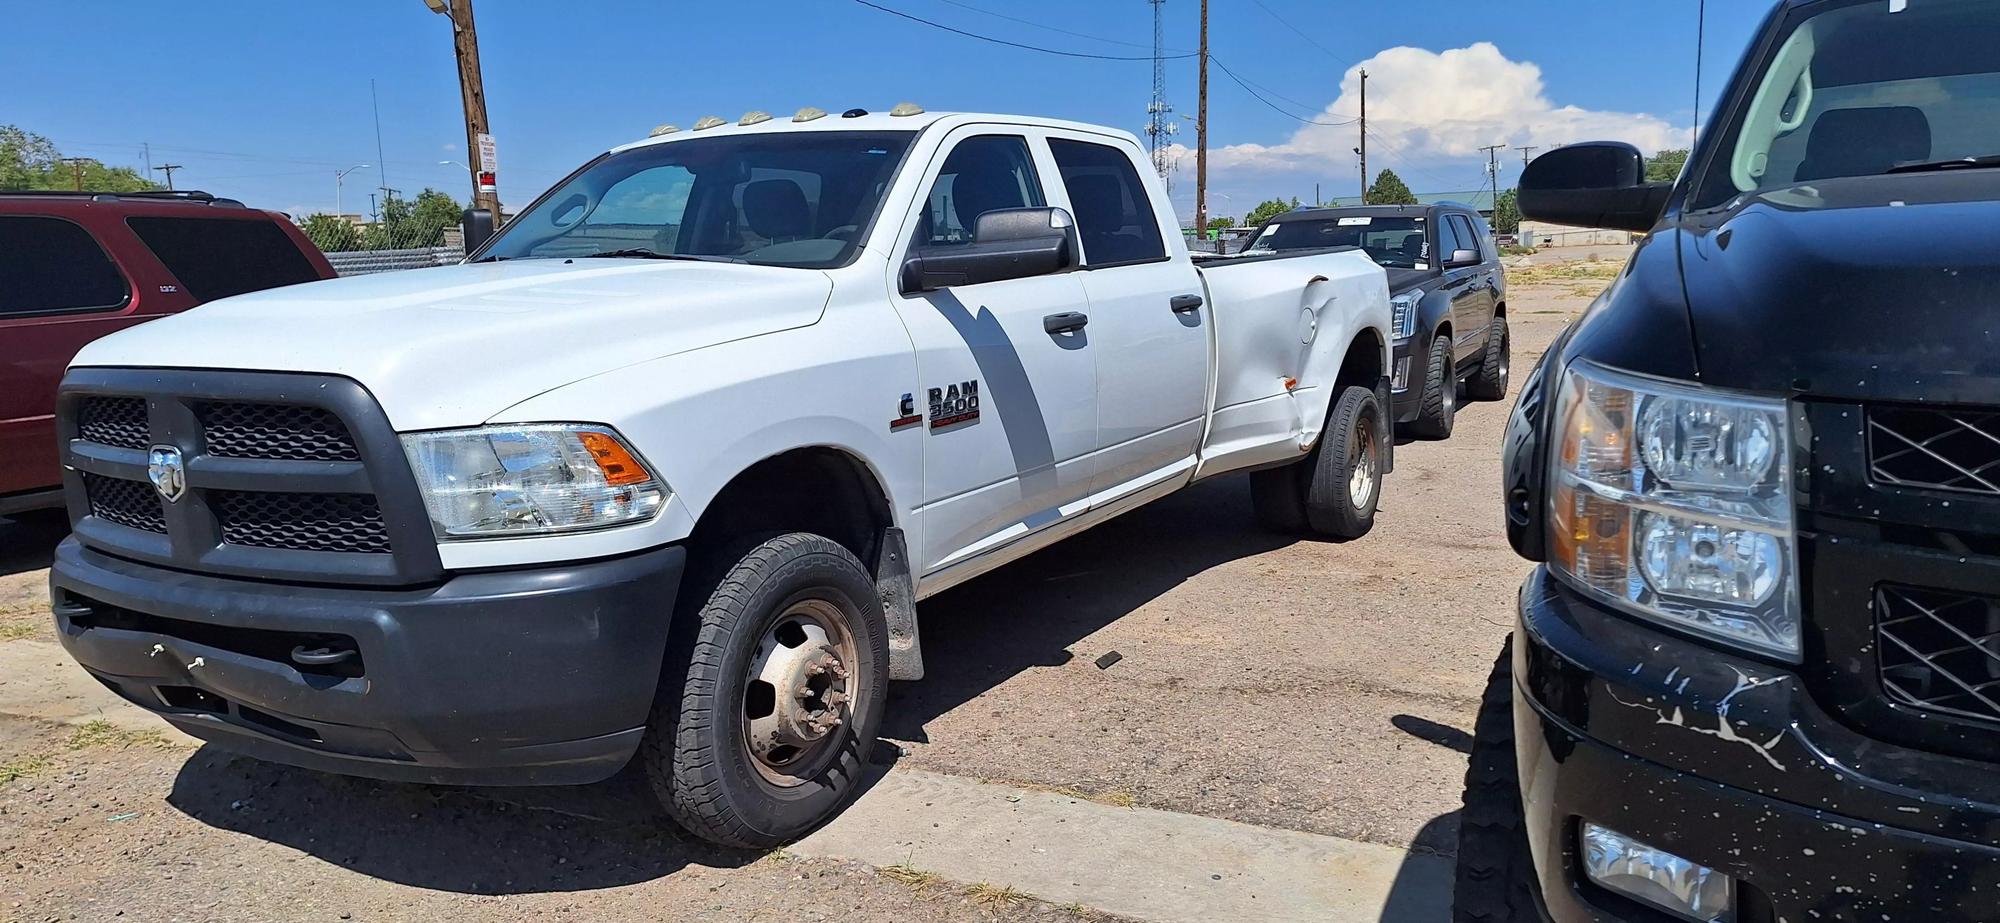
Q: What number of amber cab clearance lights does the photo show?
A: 5